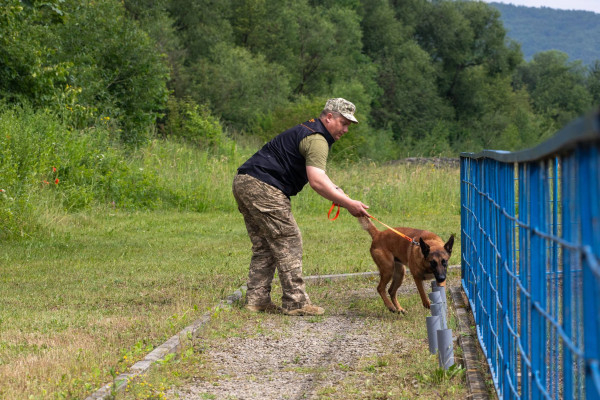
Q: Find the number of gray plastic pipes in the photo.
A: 6